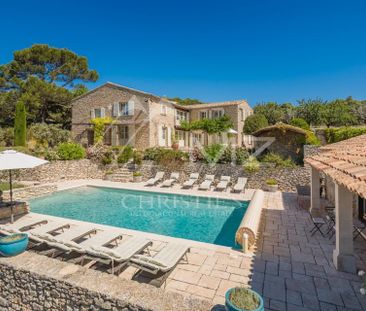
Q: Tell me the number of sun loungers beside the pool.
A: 12